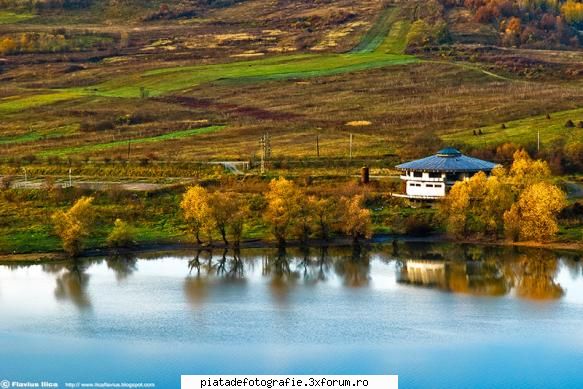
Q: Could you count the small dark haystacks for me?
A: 6